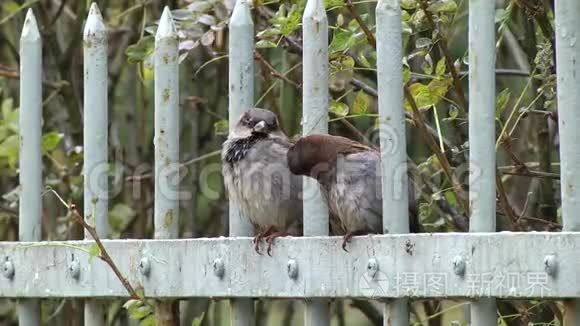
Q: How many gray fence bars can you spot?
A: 8